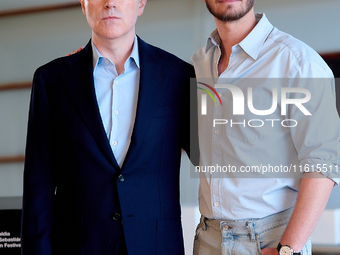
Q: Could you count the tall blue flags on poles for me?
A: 0